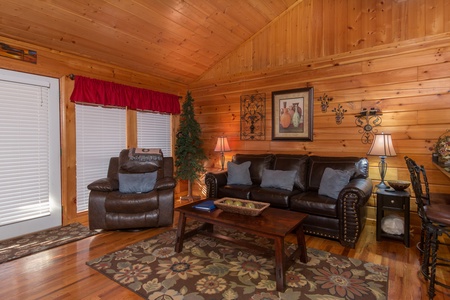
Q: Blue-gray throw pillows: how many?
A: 4